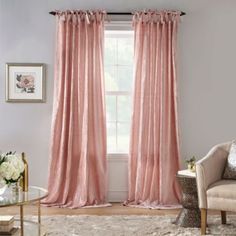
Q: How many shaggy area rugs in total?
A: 1